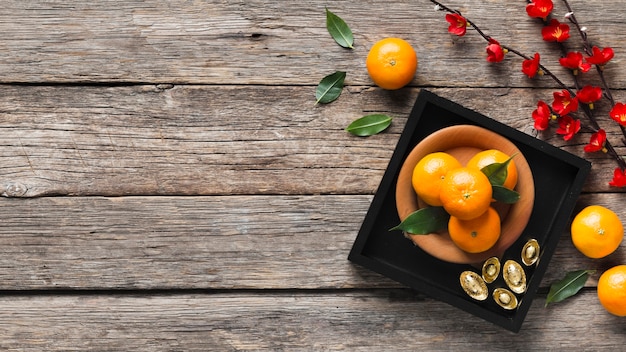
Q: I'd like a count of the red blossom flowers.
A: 14